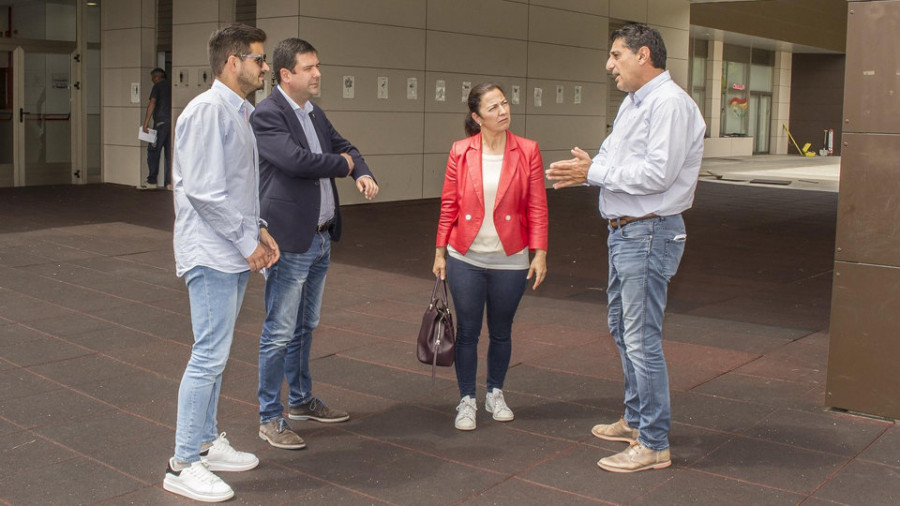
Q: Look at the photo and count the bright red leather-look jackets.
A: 1